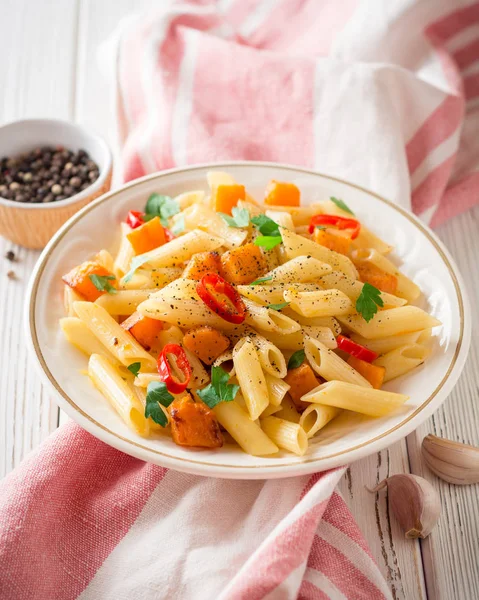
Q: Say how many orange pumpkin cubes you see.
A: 13